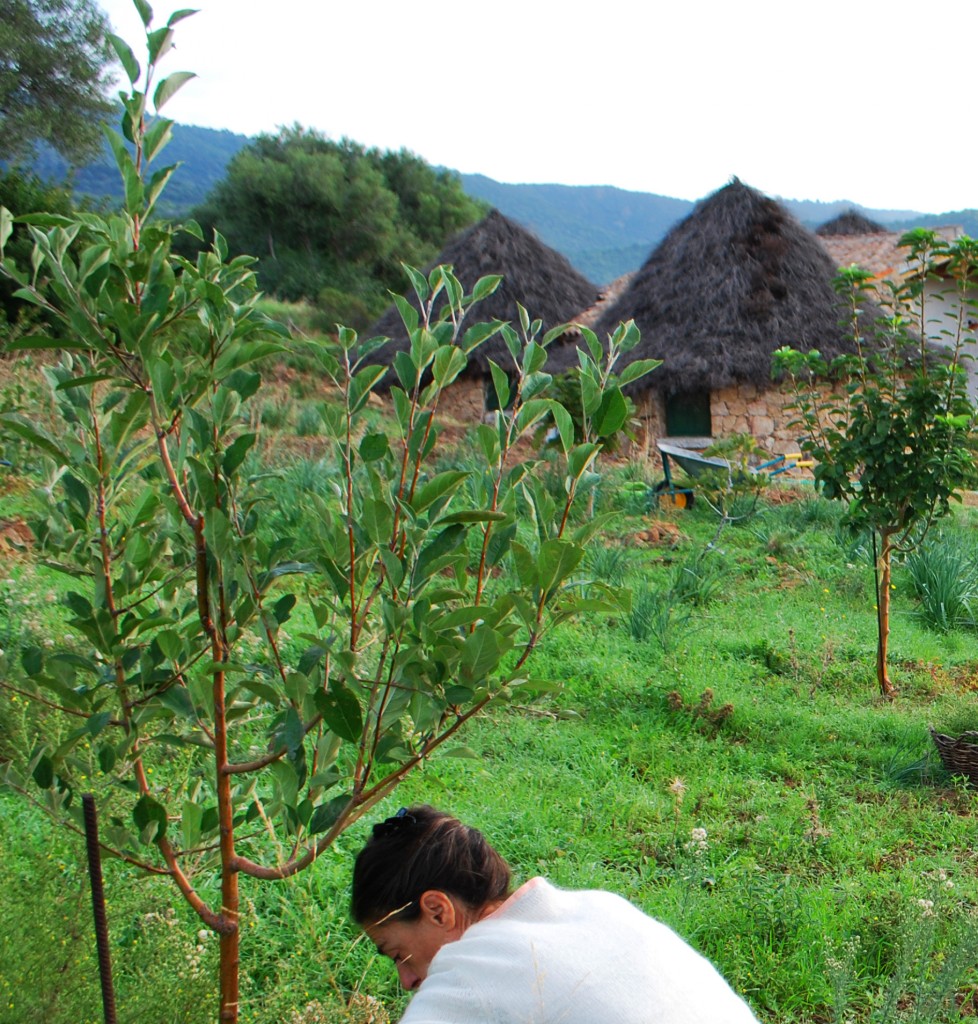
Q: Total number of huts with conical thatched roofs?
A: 3